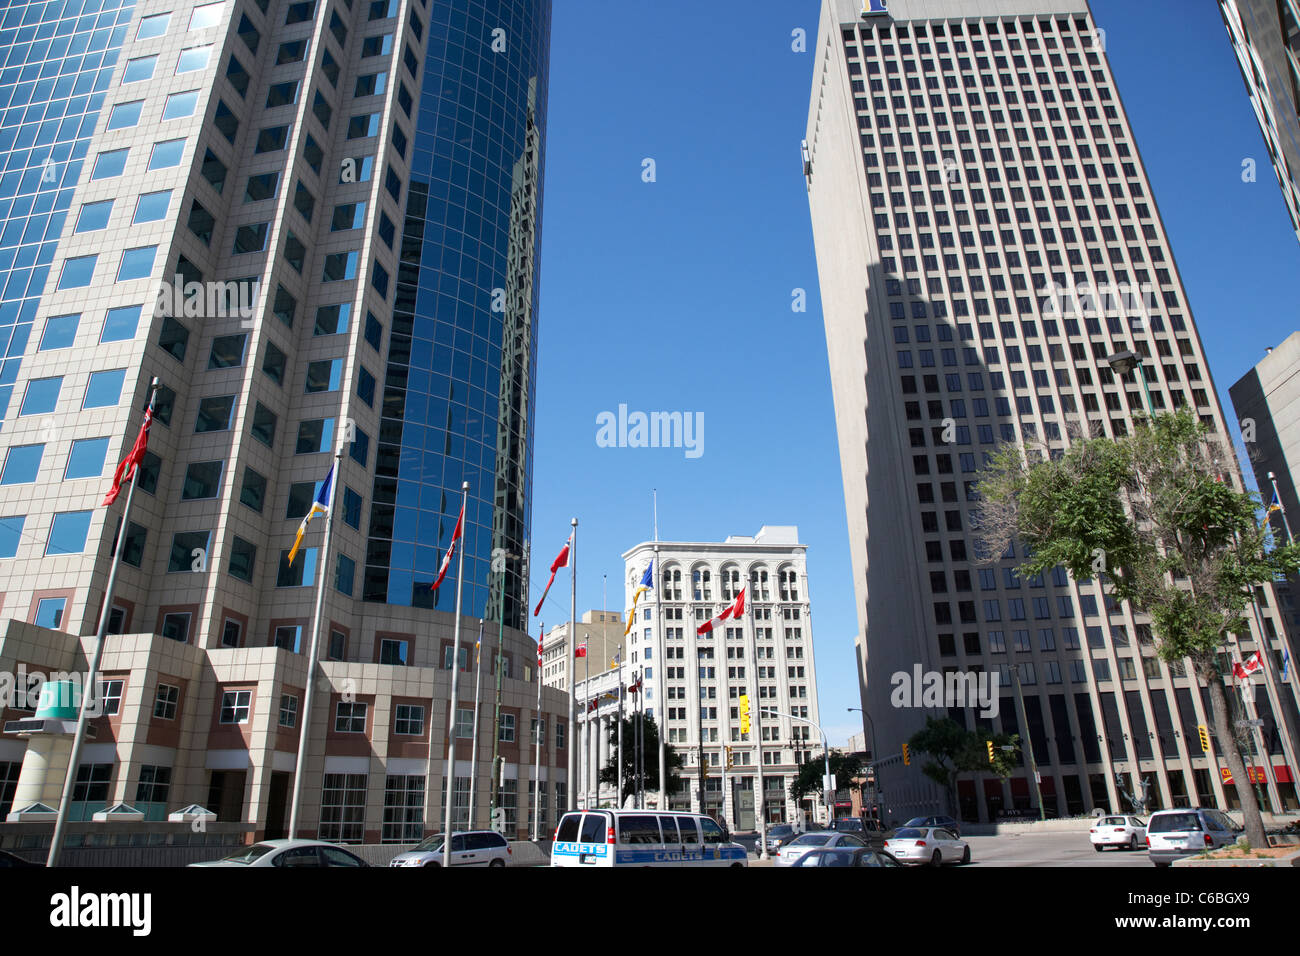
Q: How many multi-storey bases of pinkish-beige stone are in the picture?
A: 1